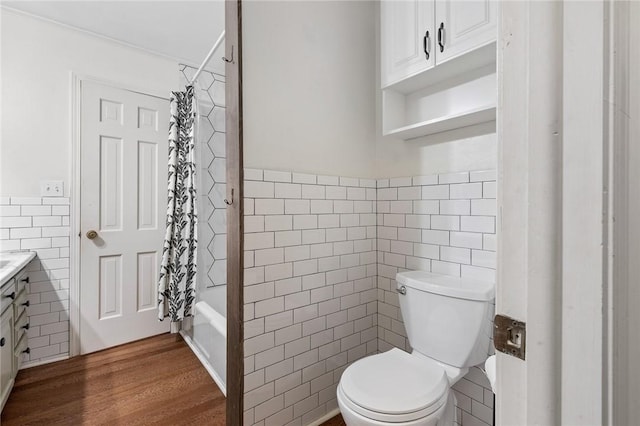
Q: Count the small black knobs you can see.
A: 6